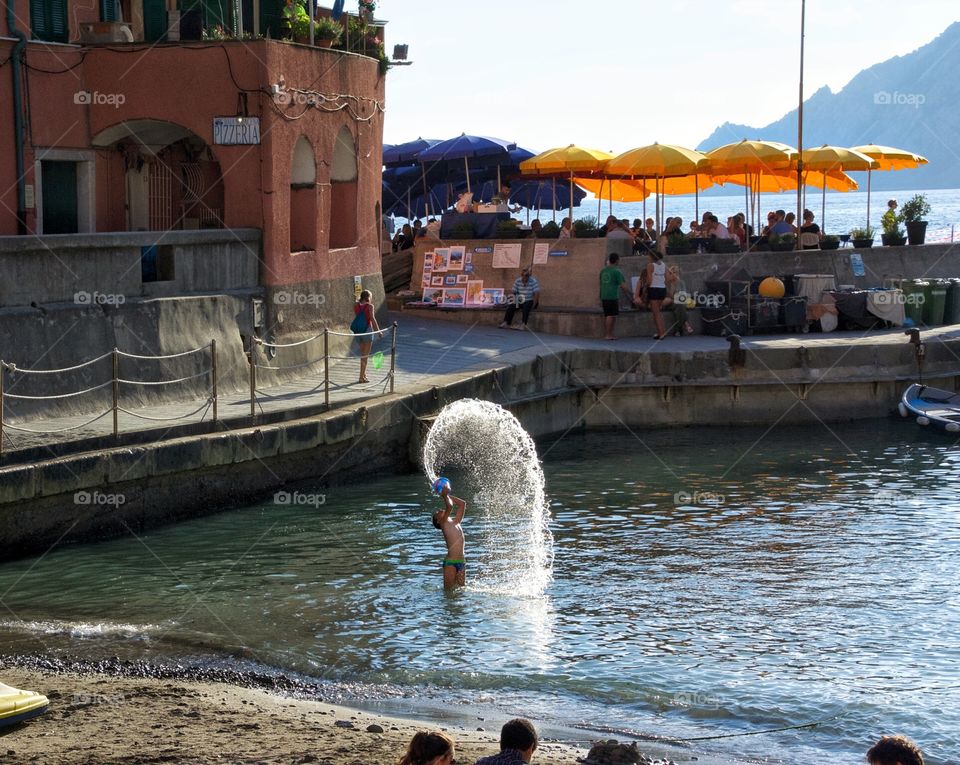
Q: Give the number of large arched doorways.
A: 1